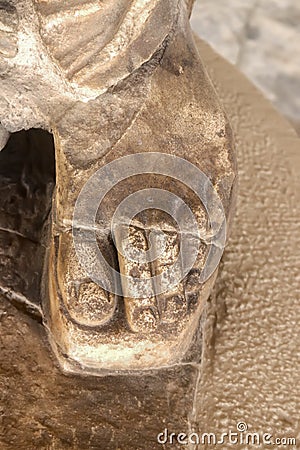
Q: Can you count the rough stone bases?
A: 1